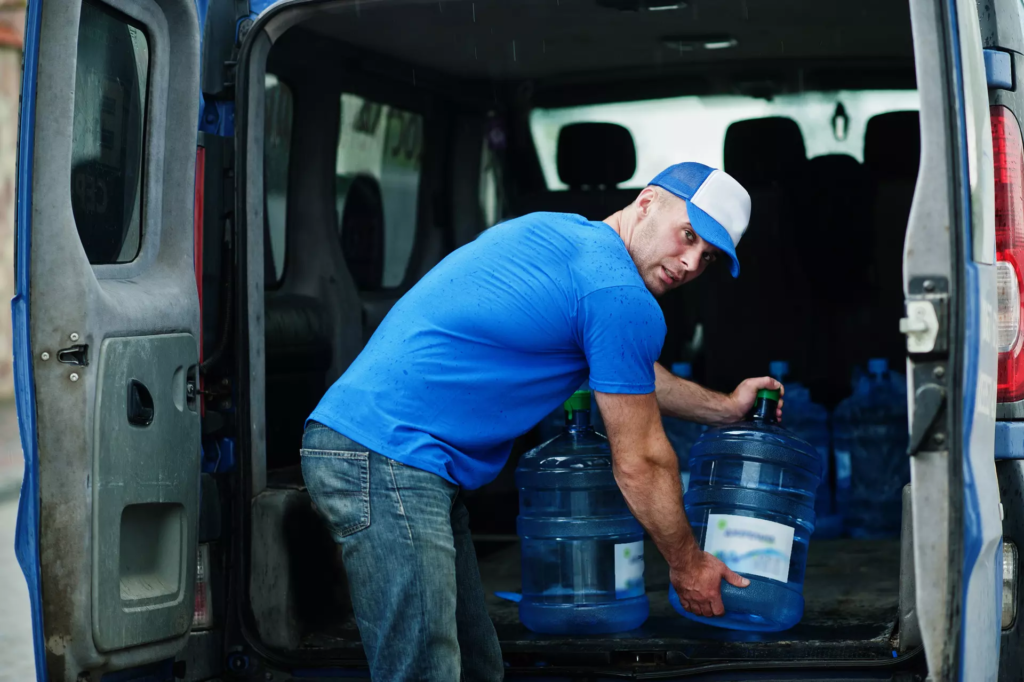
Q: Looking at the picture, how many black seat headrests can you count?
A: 3